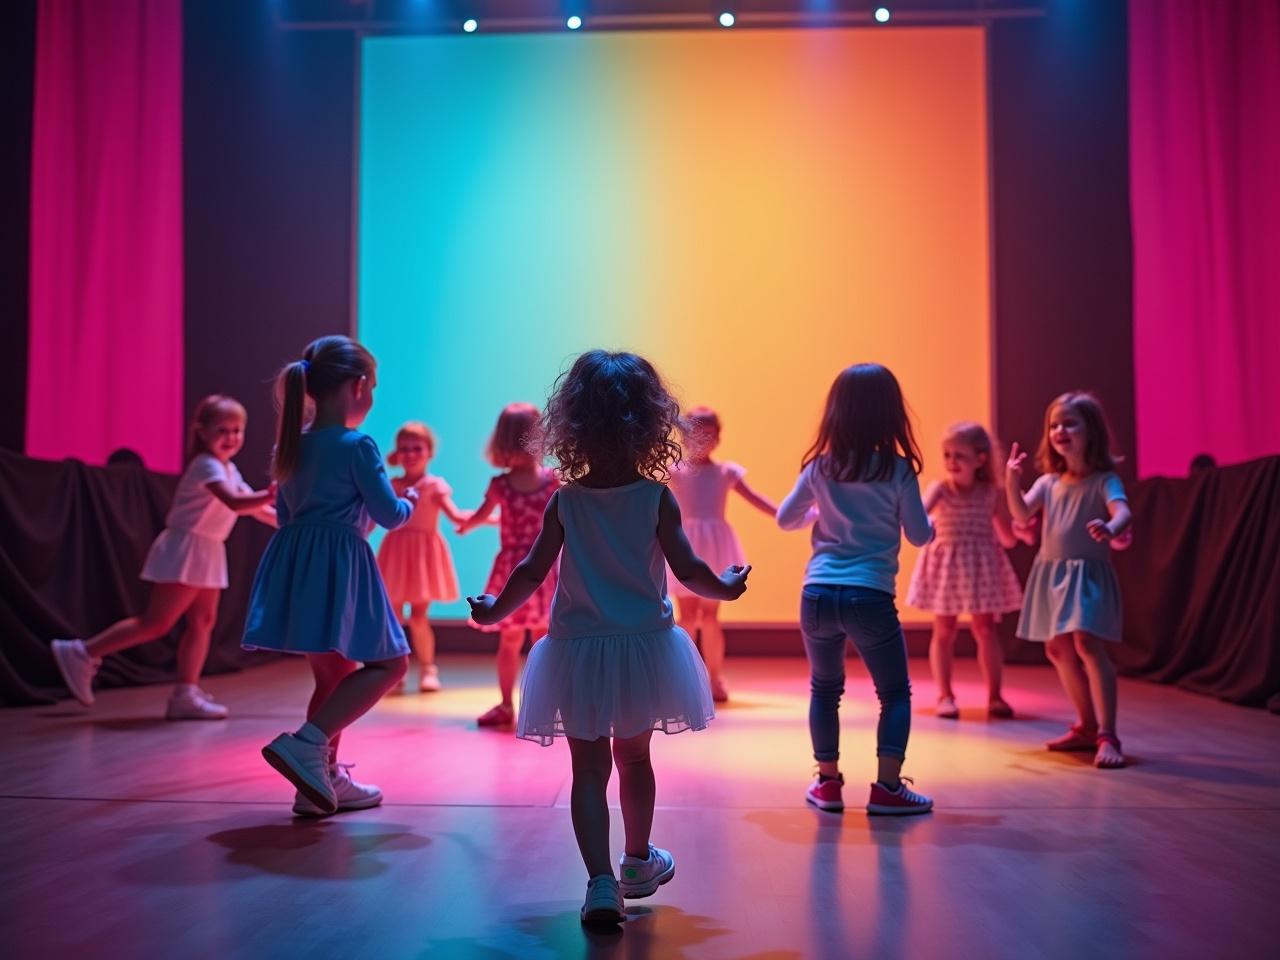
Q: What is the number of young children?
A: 9